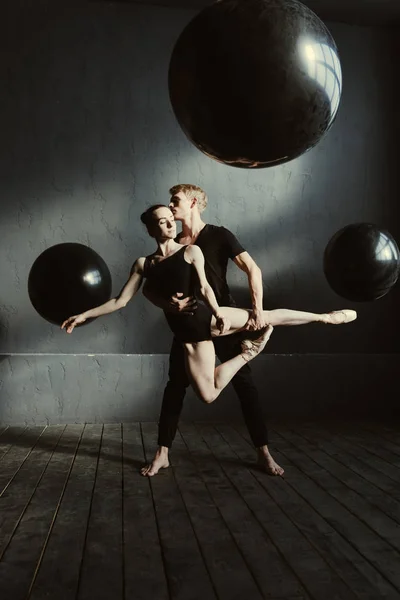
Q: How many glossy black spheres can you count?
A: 3